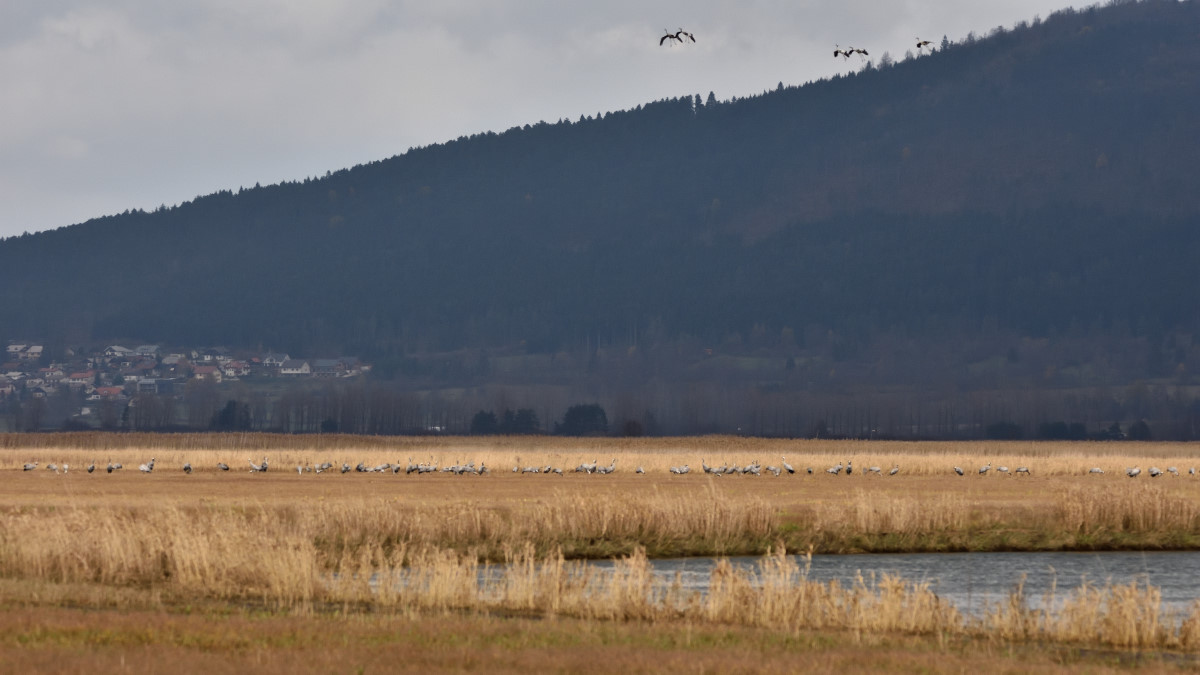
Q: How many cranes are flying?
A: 5